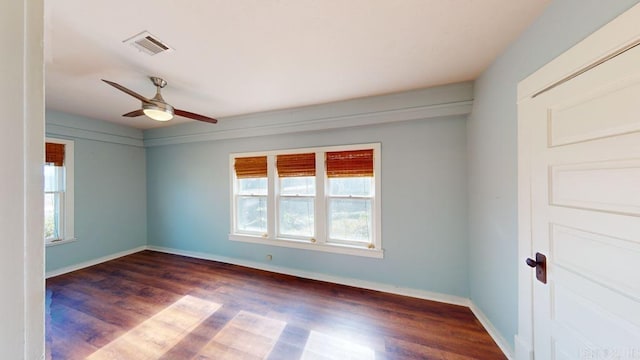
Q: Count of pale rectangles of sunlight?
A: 3